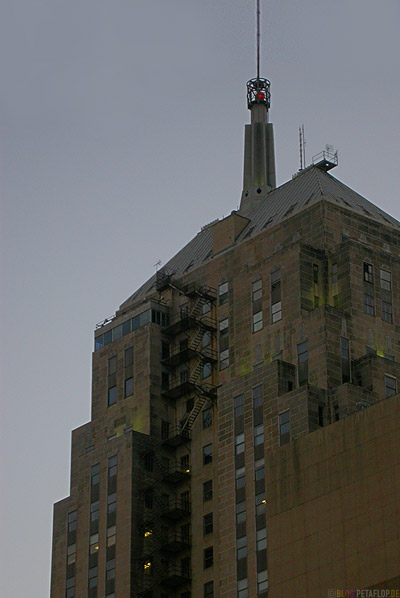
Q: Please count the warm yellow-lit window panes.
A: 5